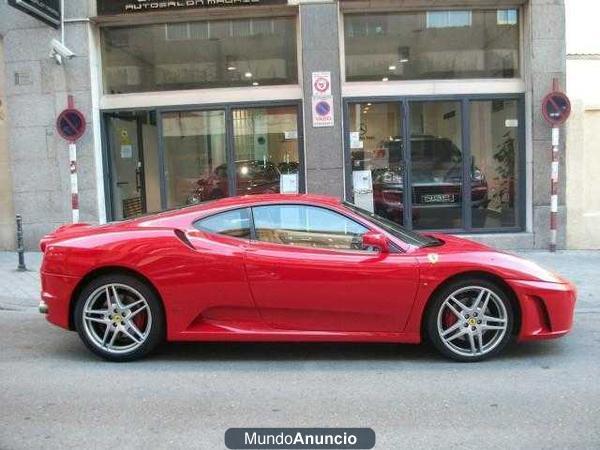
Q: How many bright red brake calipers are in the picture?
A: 2